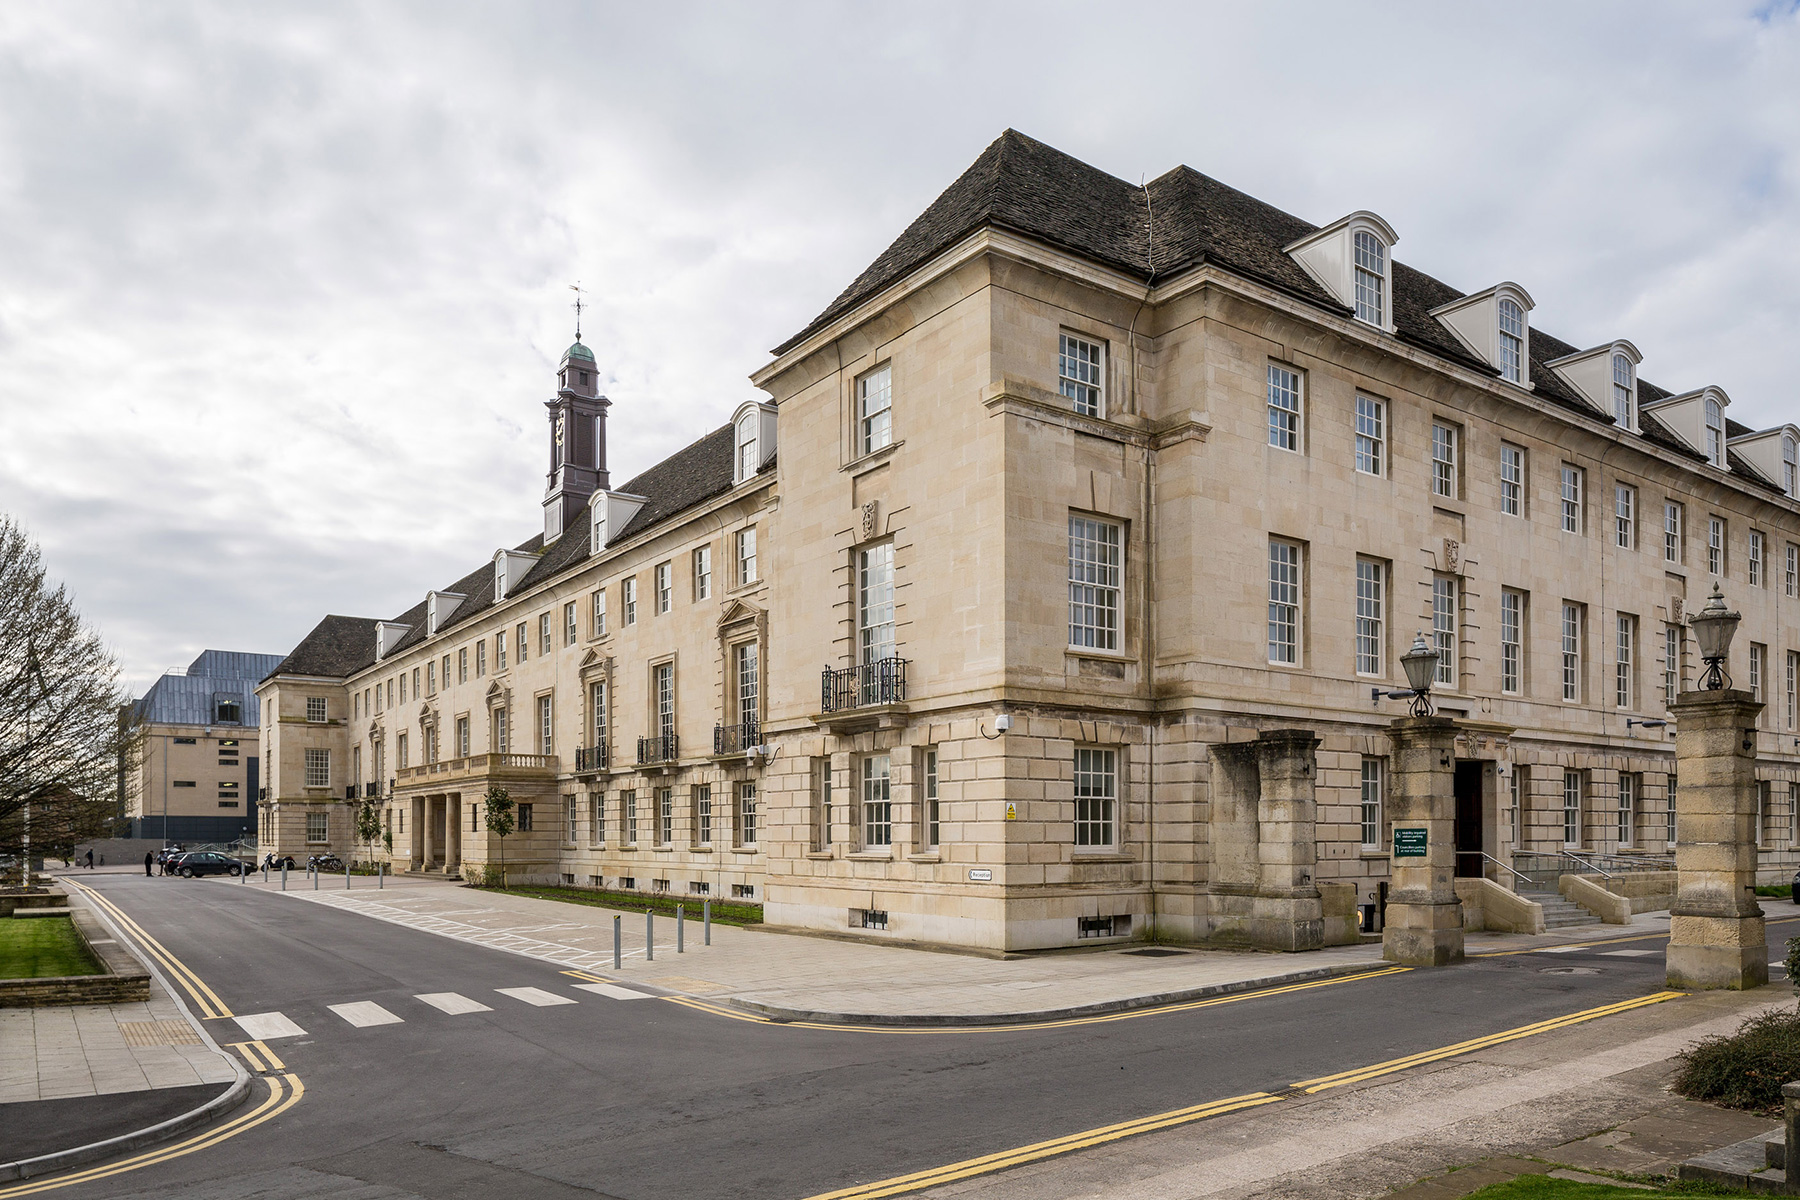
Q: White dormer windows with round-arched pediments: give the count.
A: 10